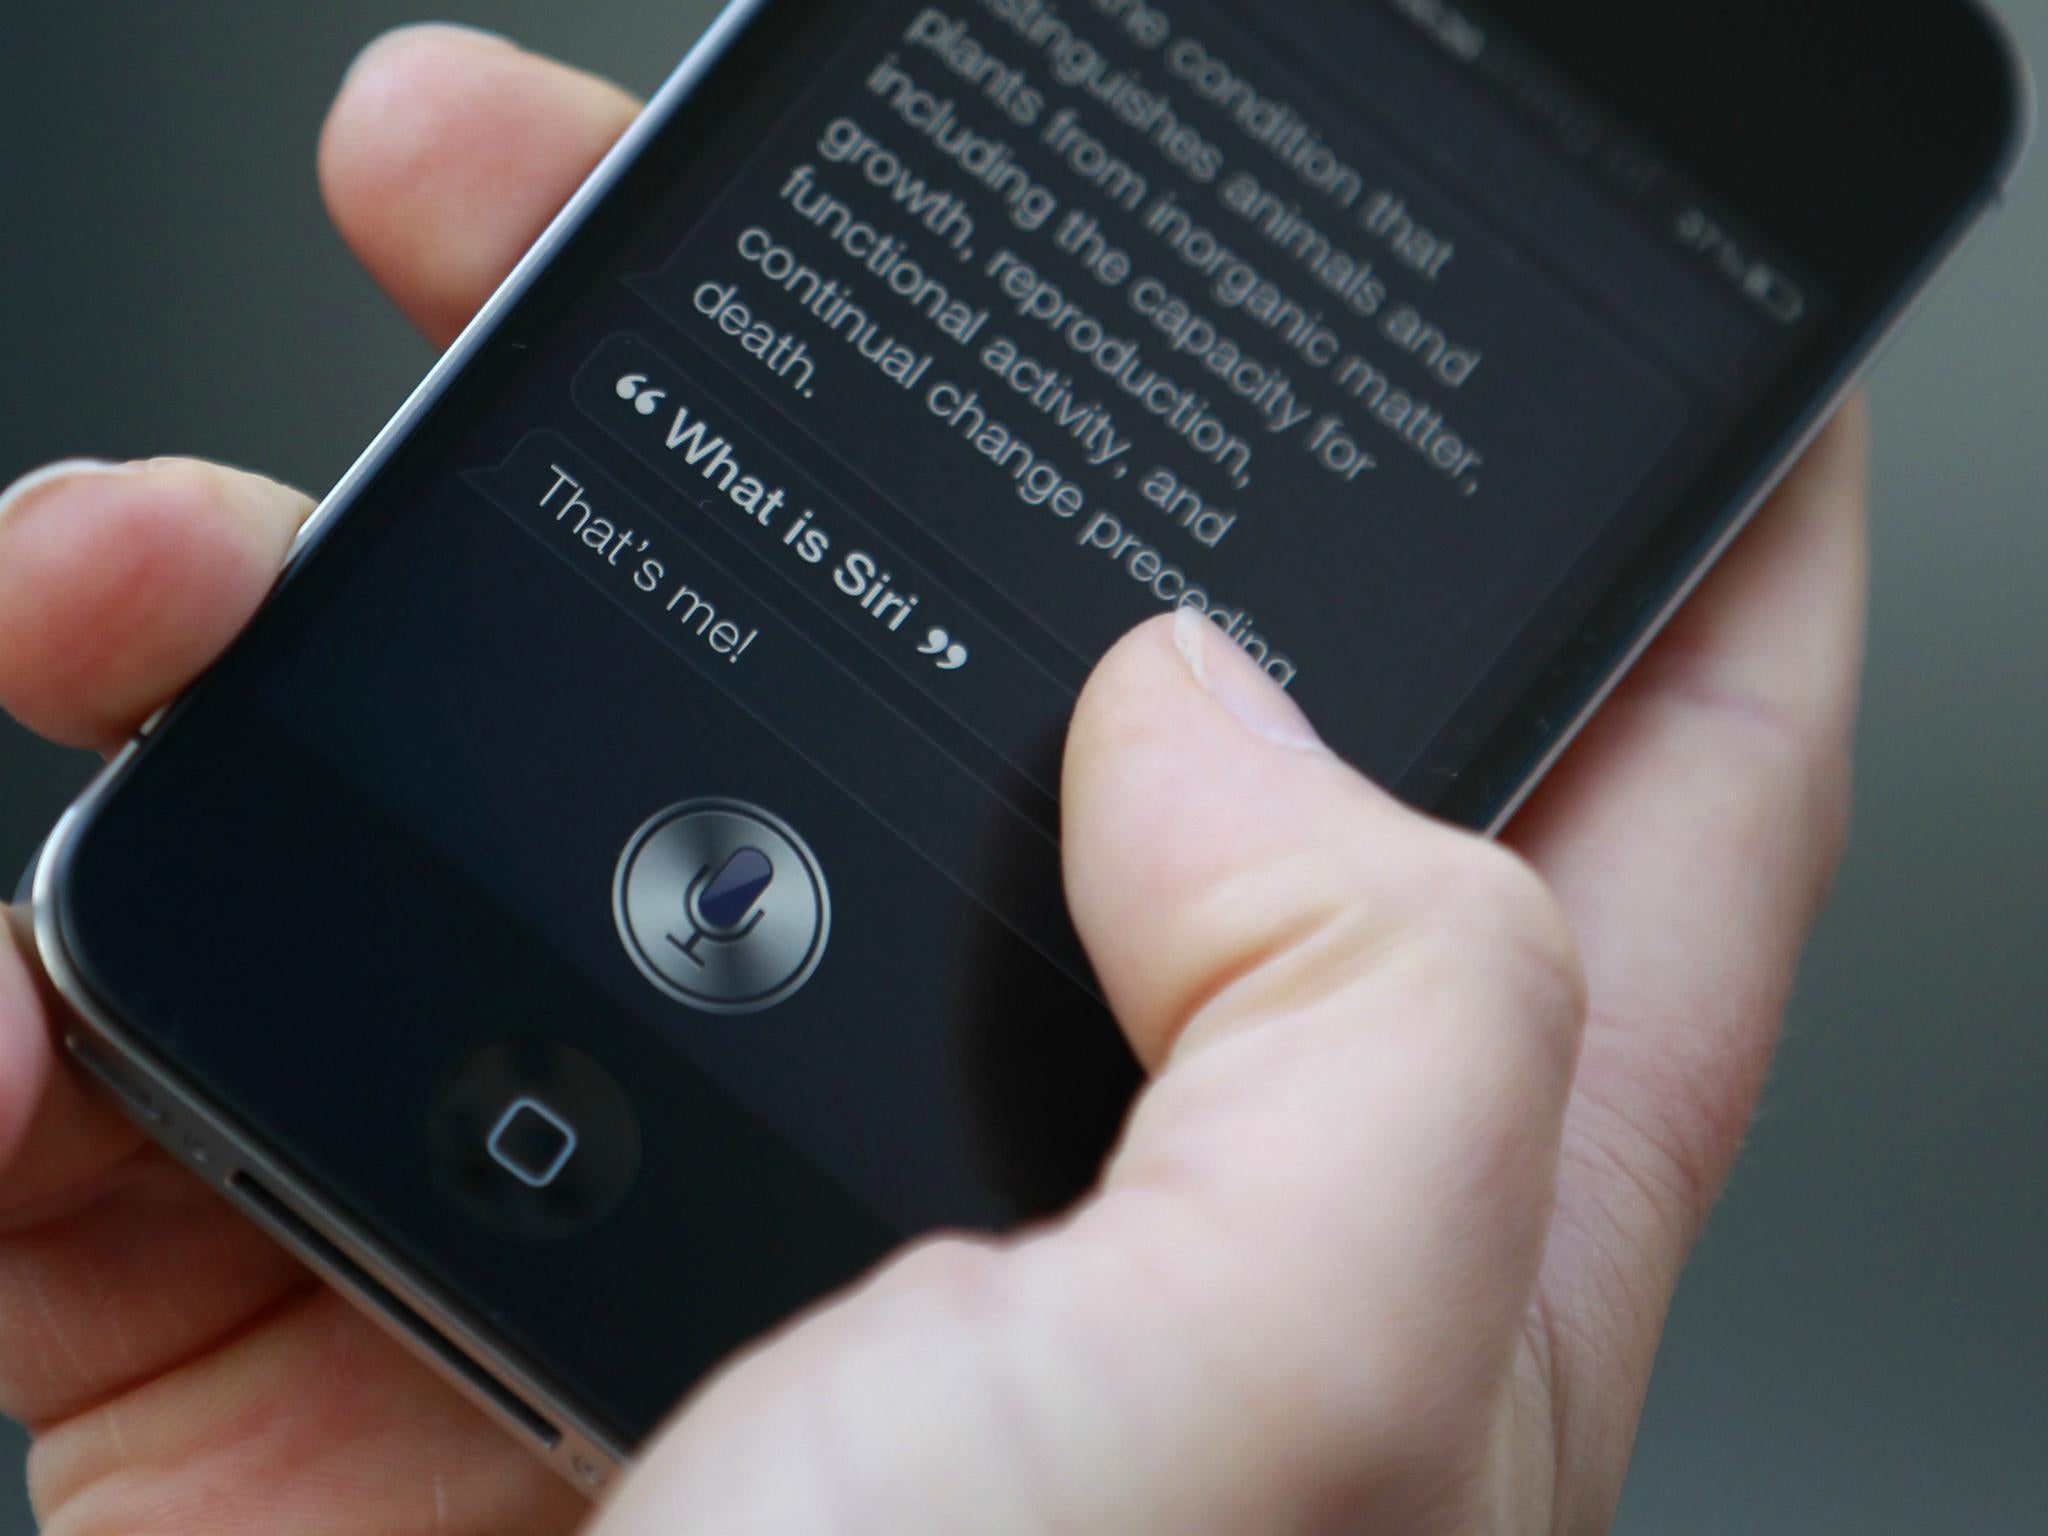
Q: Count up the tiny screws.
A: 2